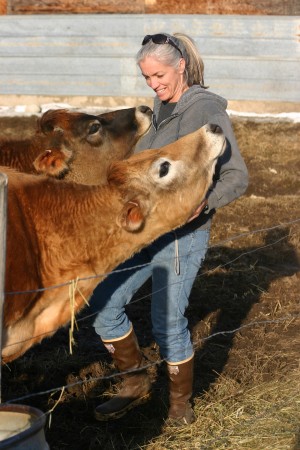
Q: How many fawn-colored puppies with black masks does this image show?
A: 0